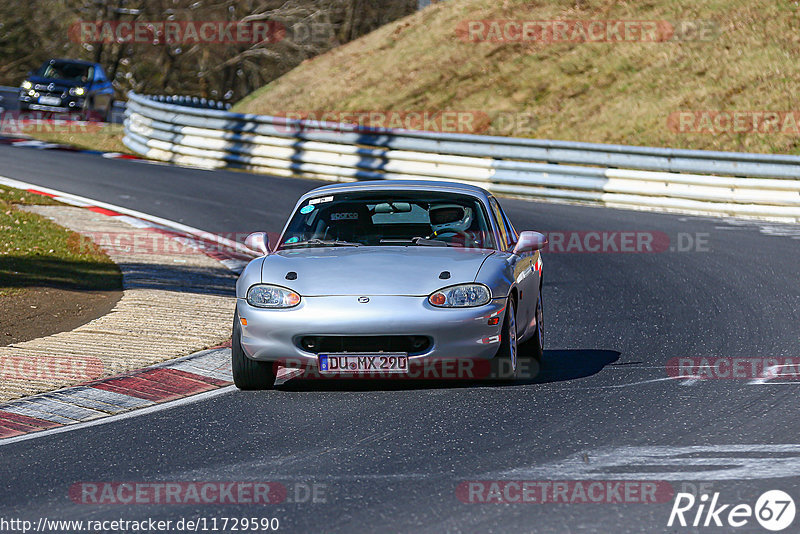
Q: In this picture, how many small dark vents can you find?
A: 2